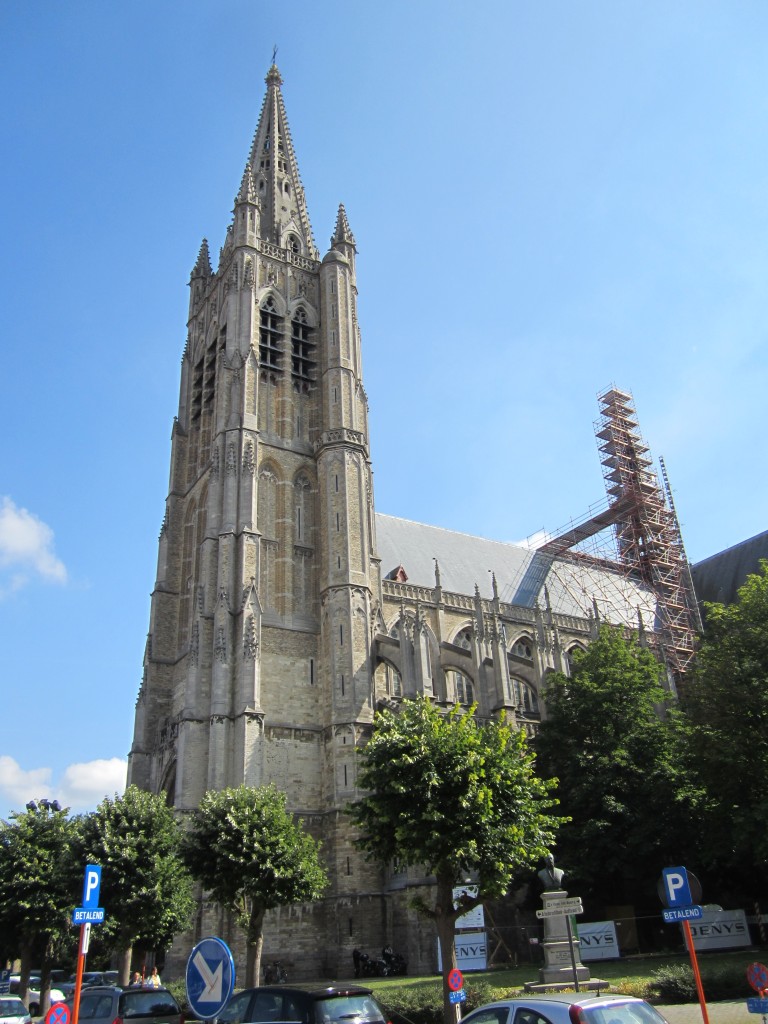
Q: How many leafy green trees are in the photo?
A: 6